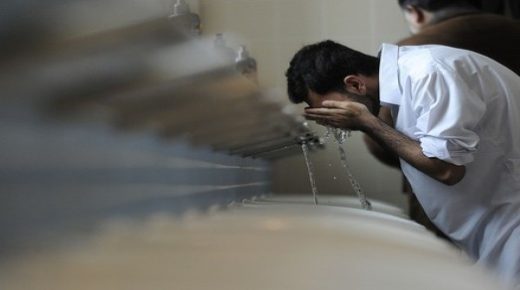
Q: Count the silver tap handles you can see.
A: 3